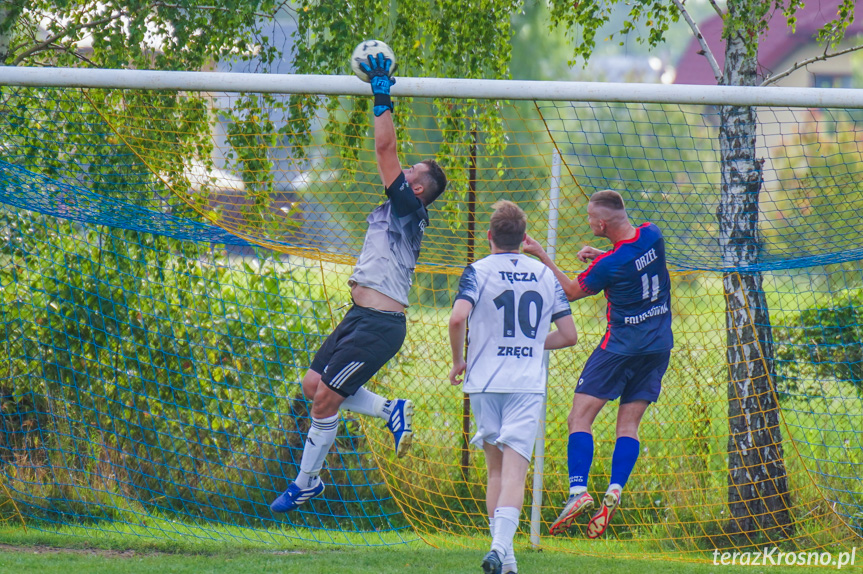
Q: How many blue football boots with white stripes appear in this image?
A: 2